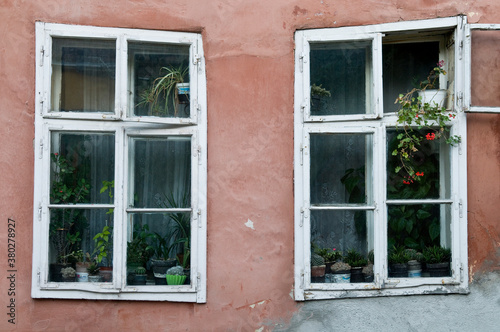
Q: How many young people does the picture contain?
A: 0